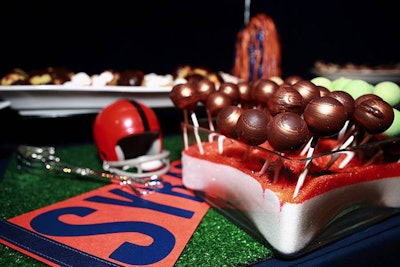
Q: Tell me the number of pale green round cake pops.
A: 5